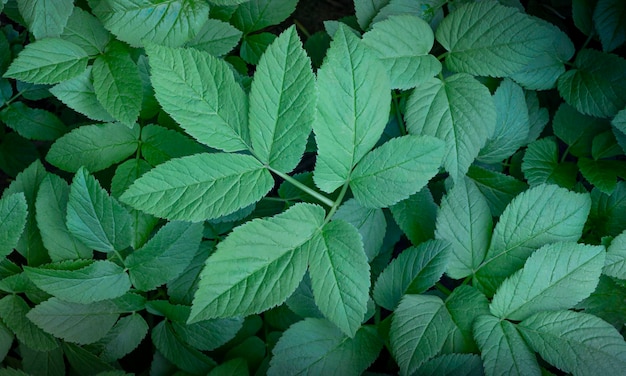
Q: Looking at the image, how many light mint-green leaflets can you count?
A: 7